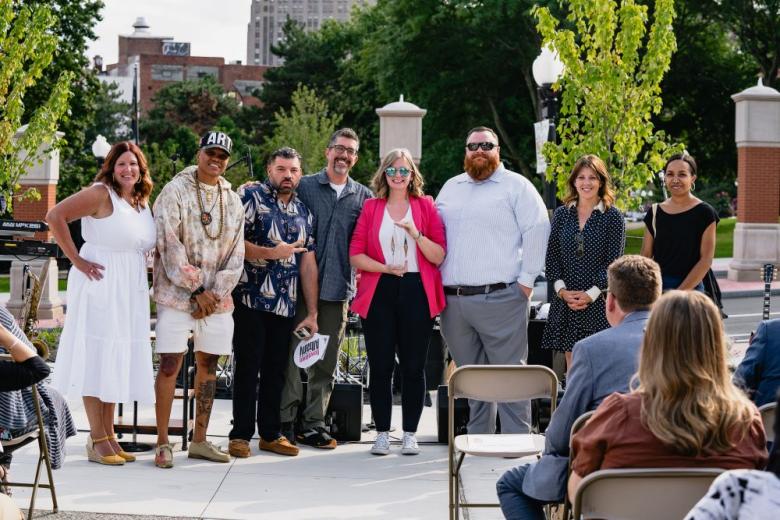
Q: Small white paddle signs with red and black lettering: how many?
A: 1